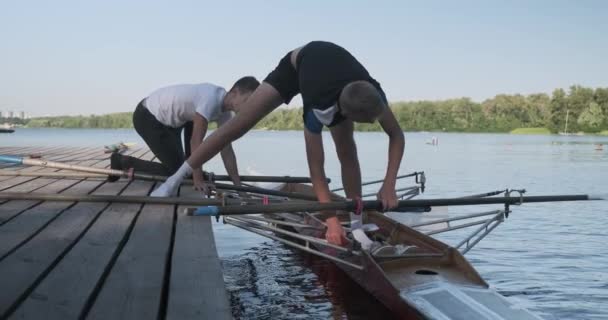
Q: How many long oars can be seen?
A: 4